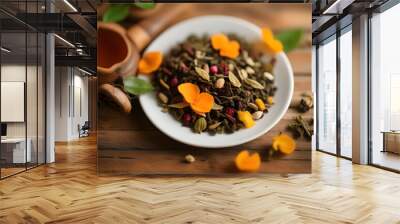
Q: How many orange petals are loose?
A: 2